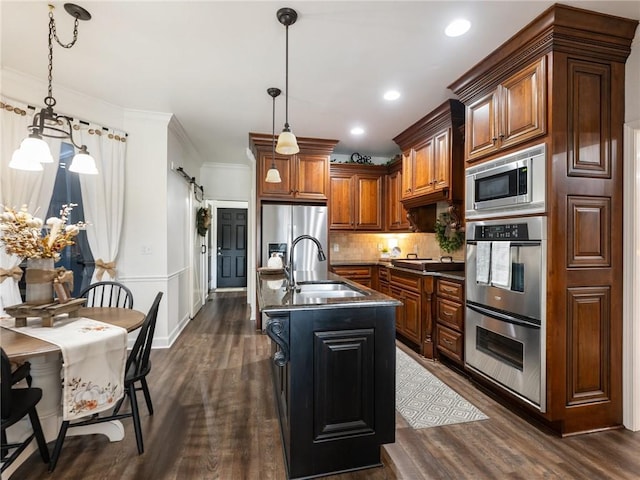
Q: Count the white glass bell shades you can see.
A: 5